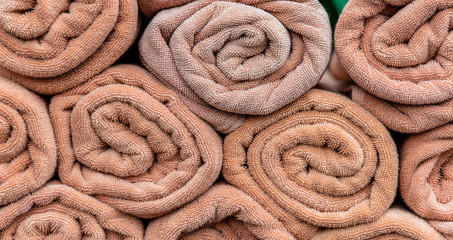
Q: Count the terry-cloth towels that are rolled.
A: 10